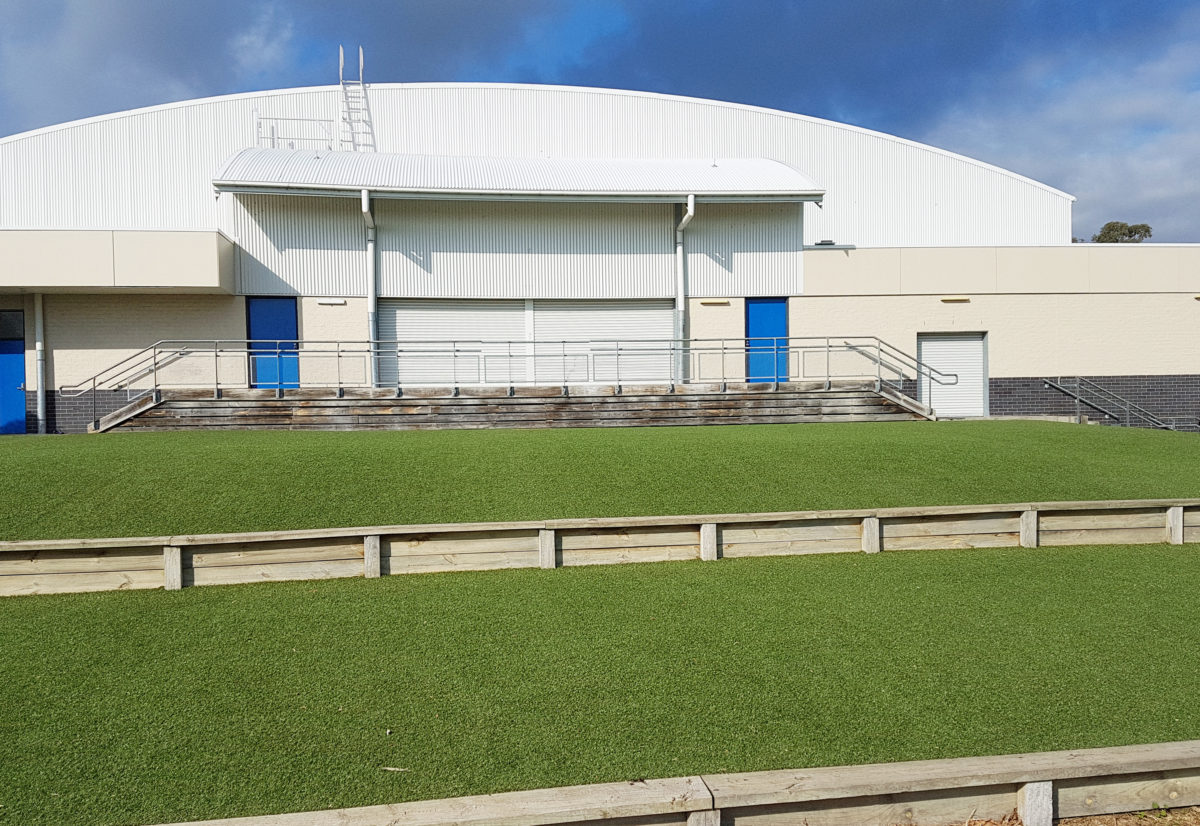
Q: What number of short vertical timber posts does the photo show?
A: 9